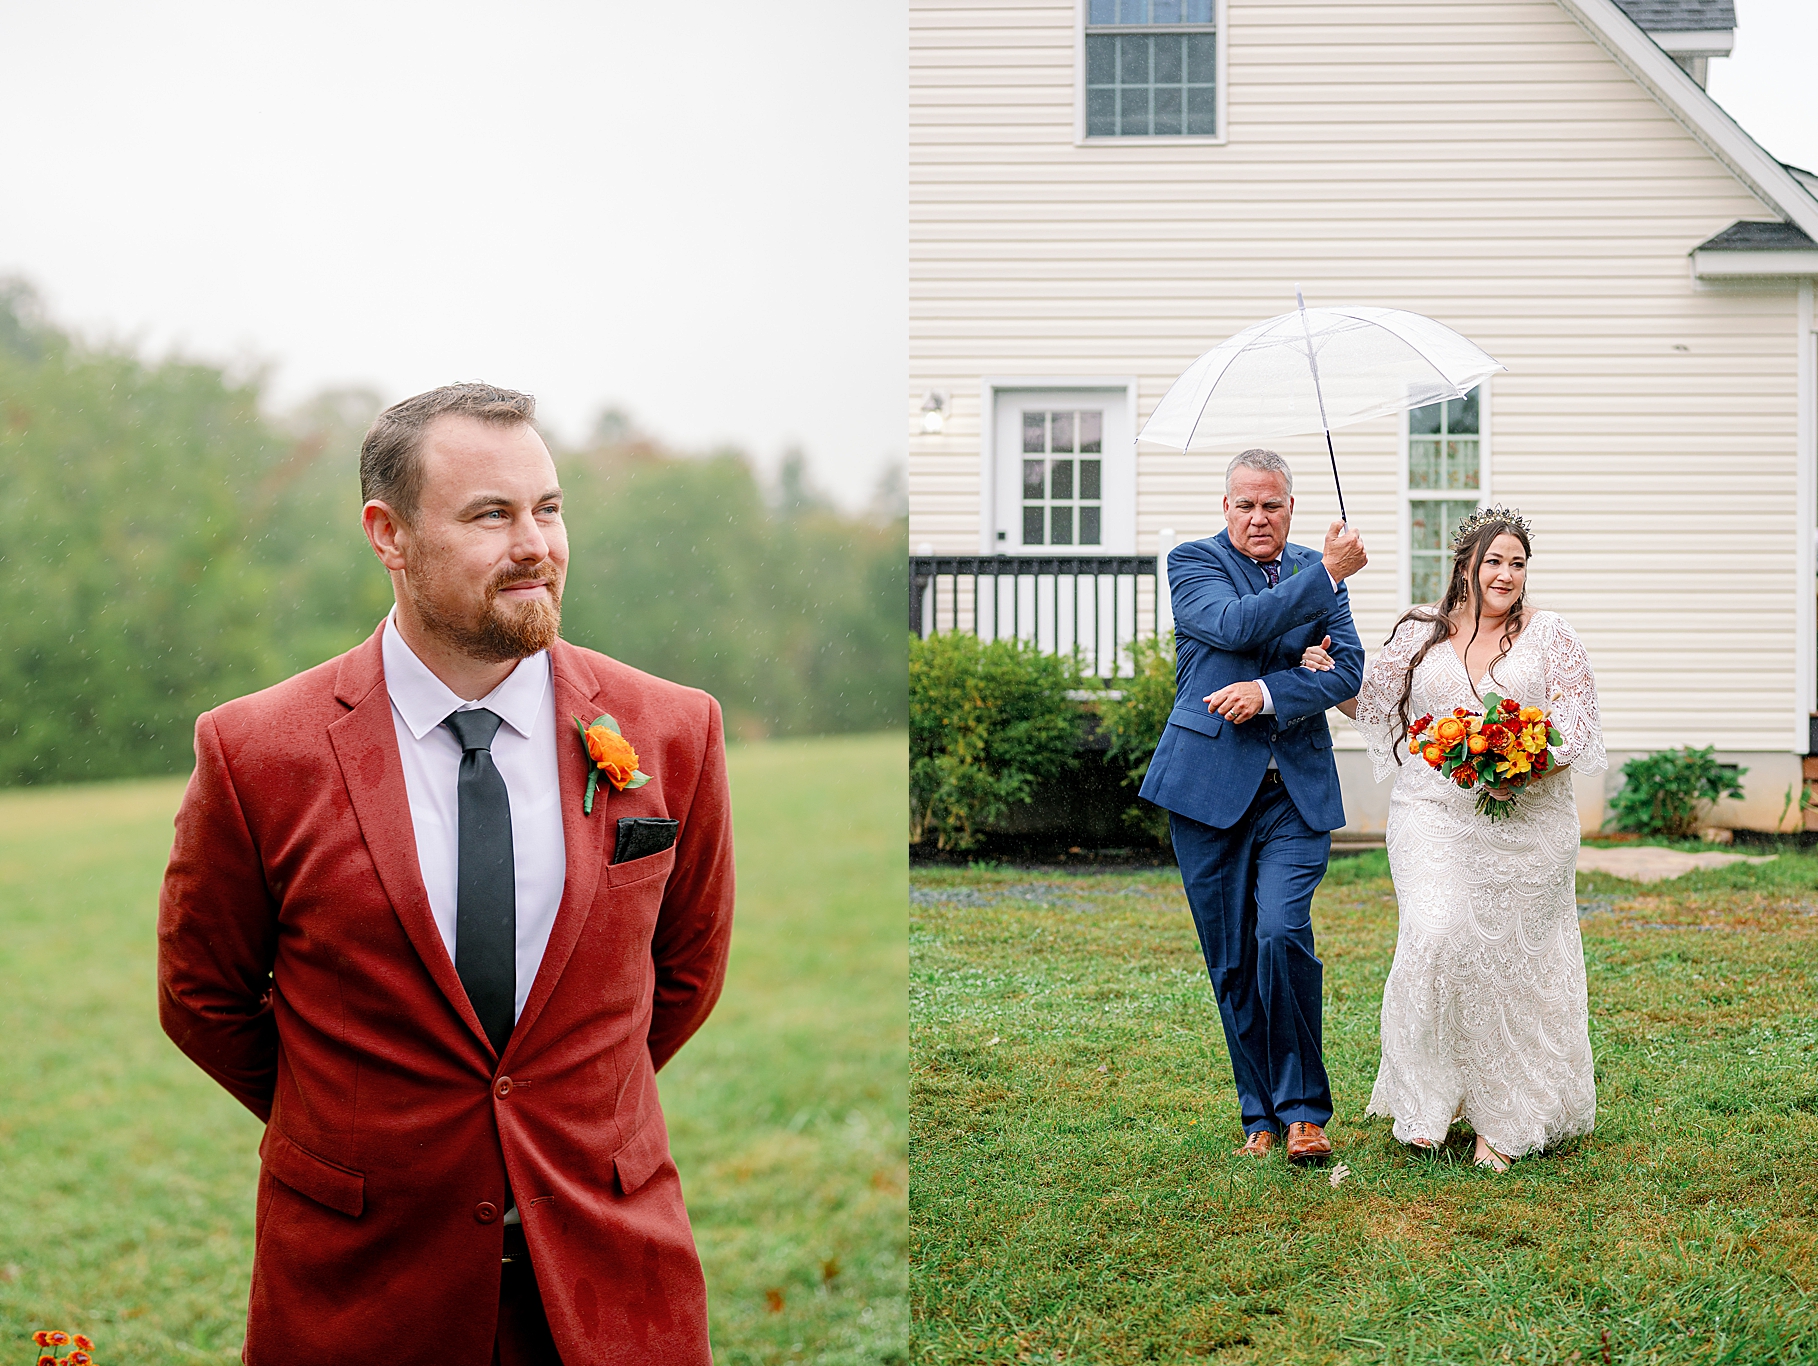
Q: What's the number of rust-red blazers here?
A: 1